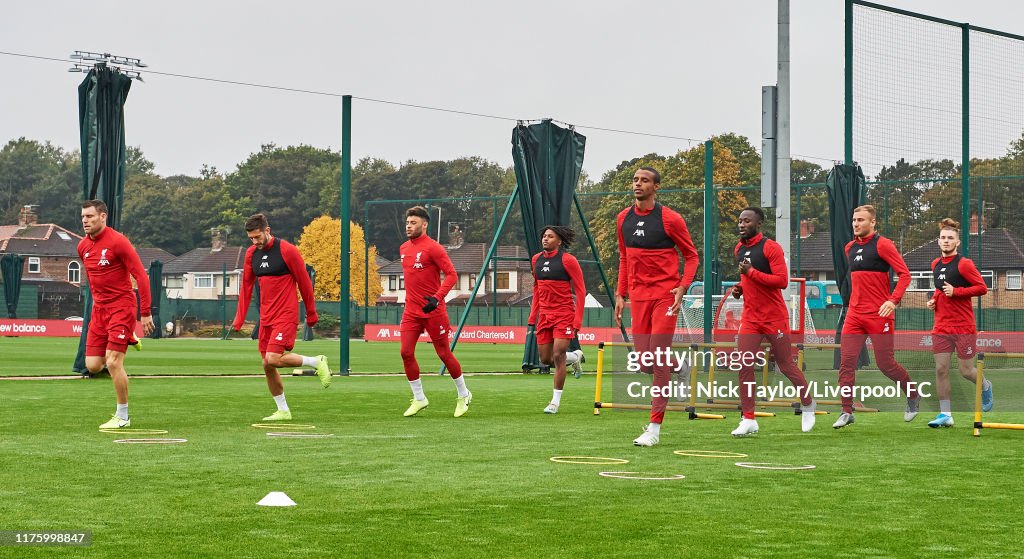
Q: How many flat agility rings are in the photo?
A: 8